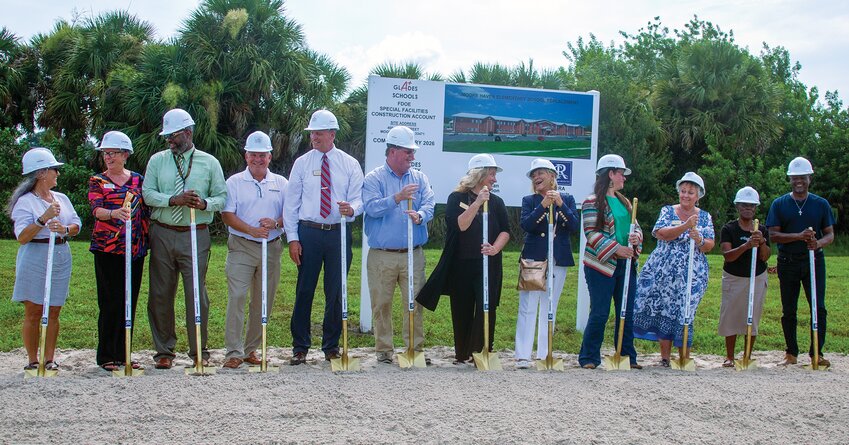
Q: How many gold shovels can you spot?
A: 12